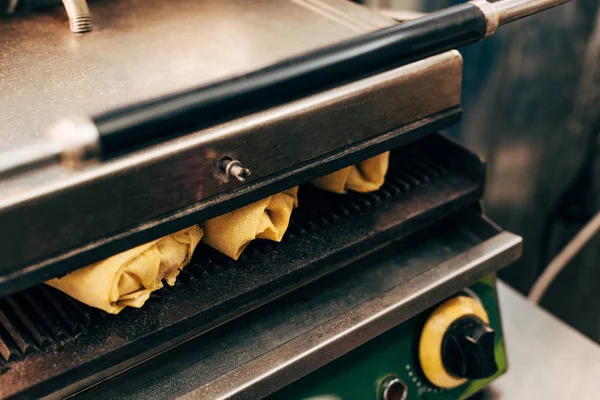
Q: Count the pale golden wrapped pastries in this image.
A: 3